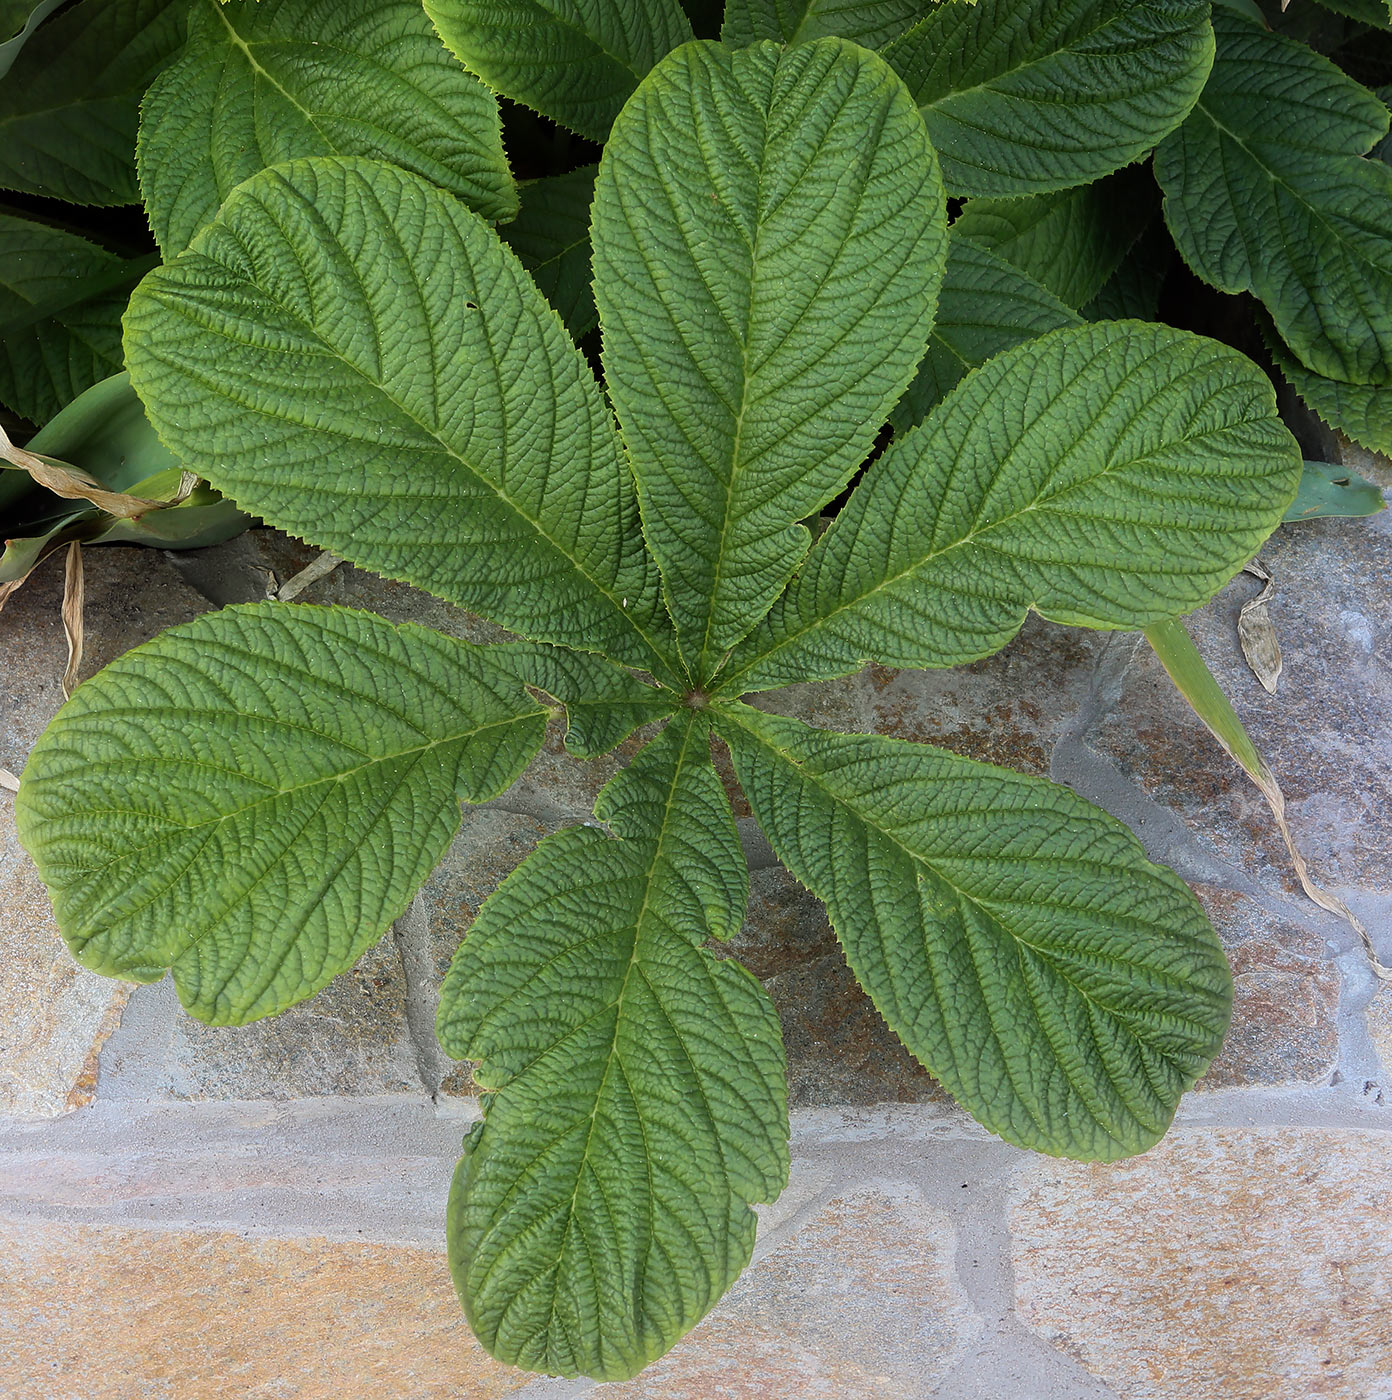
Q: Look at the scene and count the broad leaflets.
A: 6